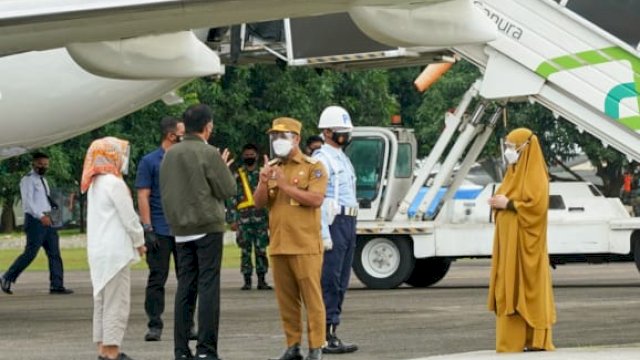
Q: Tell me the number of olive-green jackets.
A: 1